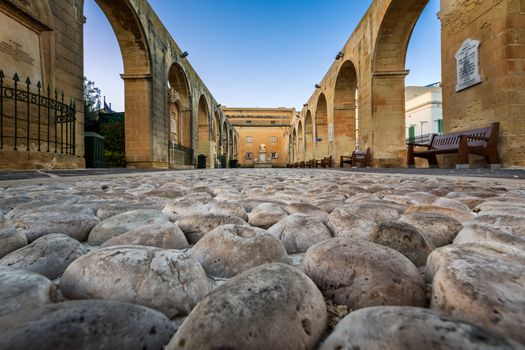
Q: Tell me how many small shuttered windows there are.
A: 4